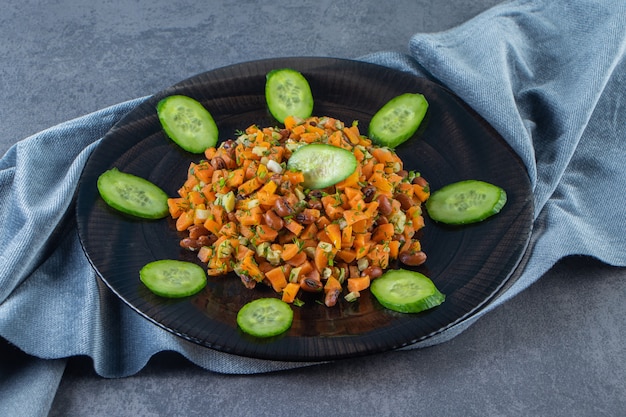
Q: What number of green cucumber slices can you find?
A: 9